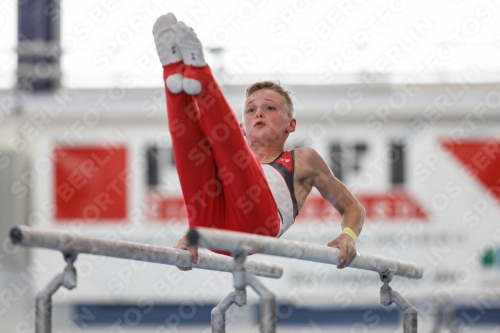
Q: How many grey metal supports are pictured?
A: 4